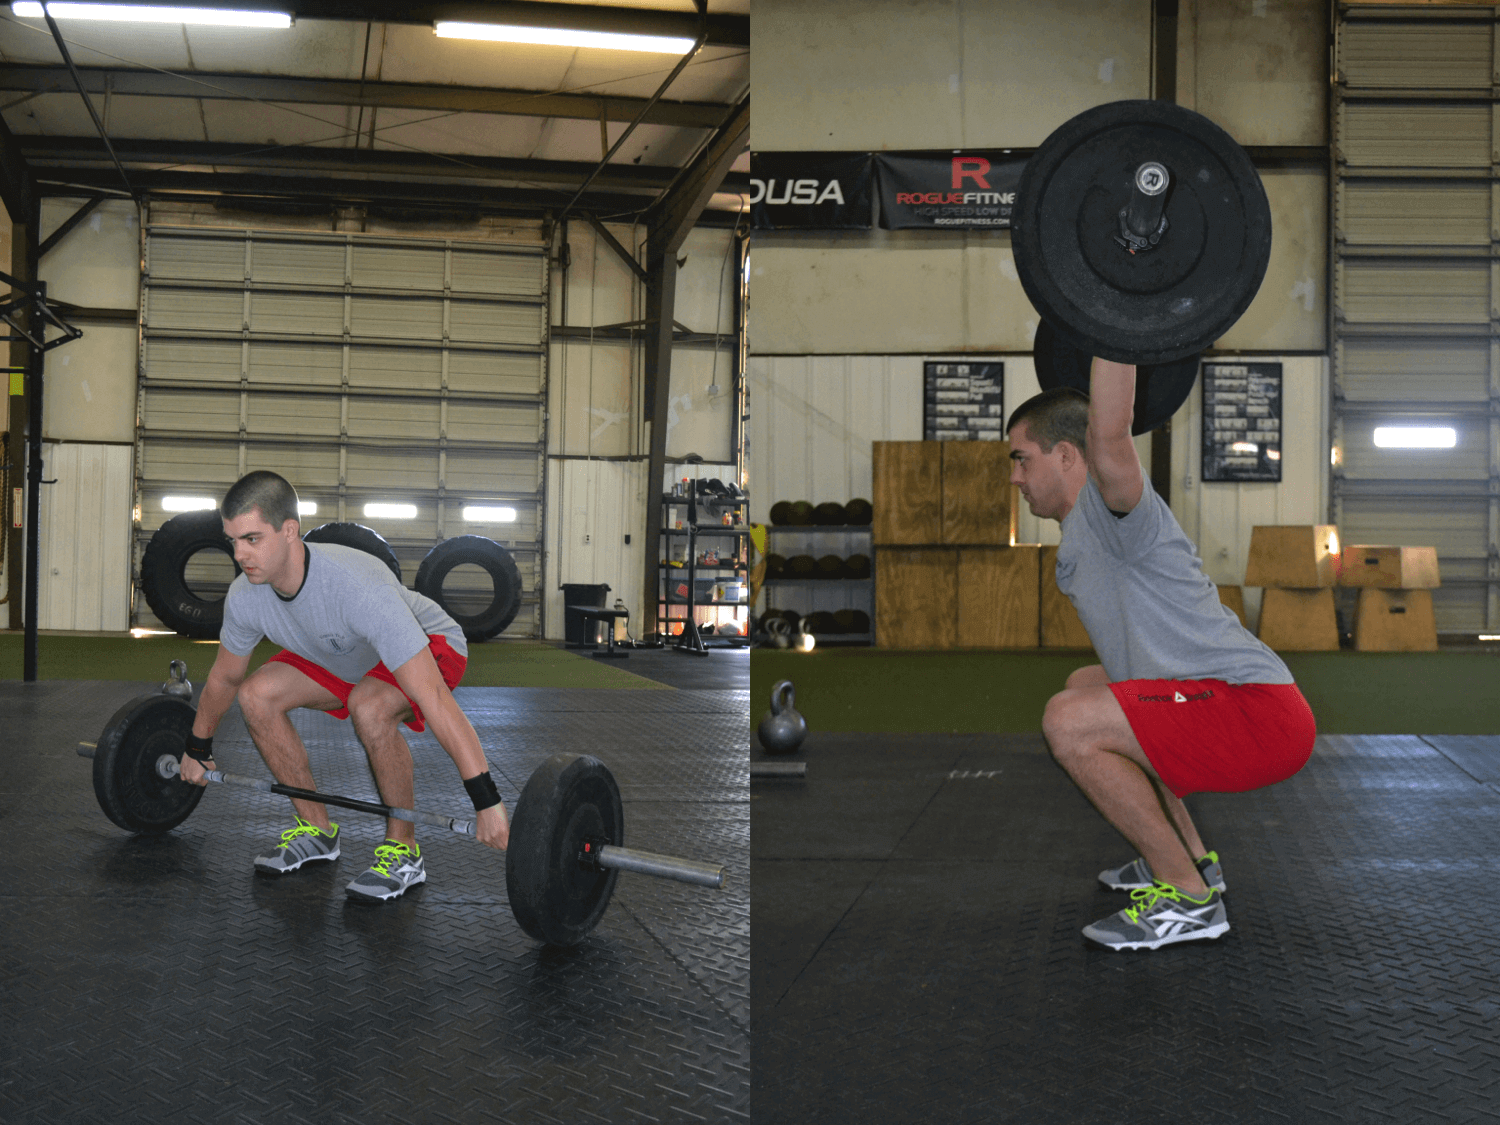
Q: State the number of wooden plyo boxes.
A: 10